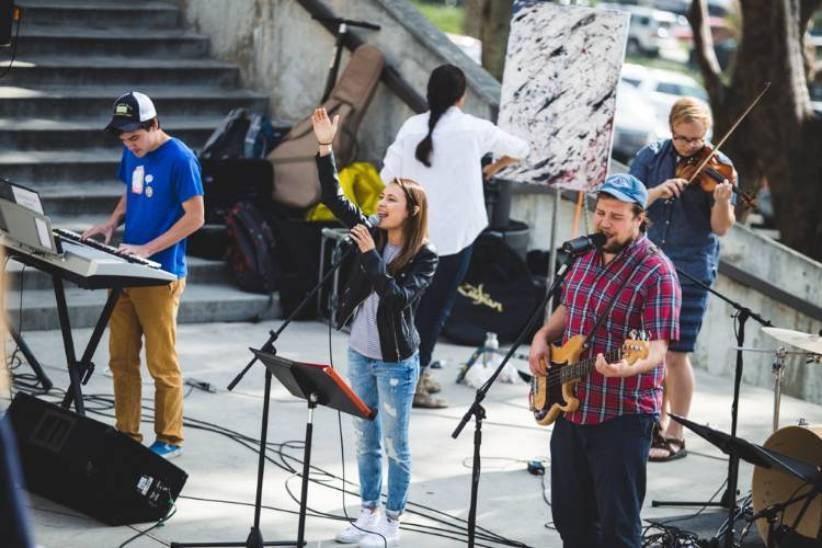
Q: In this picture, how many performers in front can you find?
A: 2